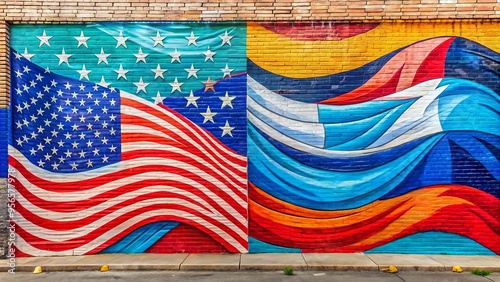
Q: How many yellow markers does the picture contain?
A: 4